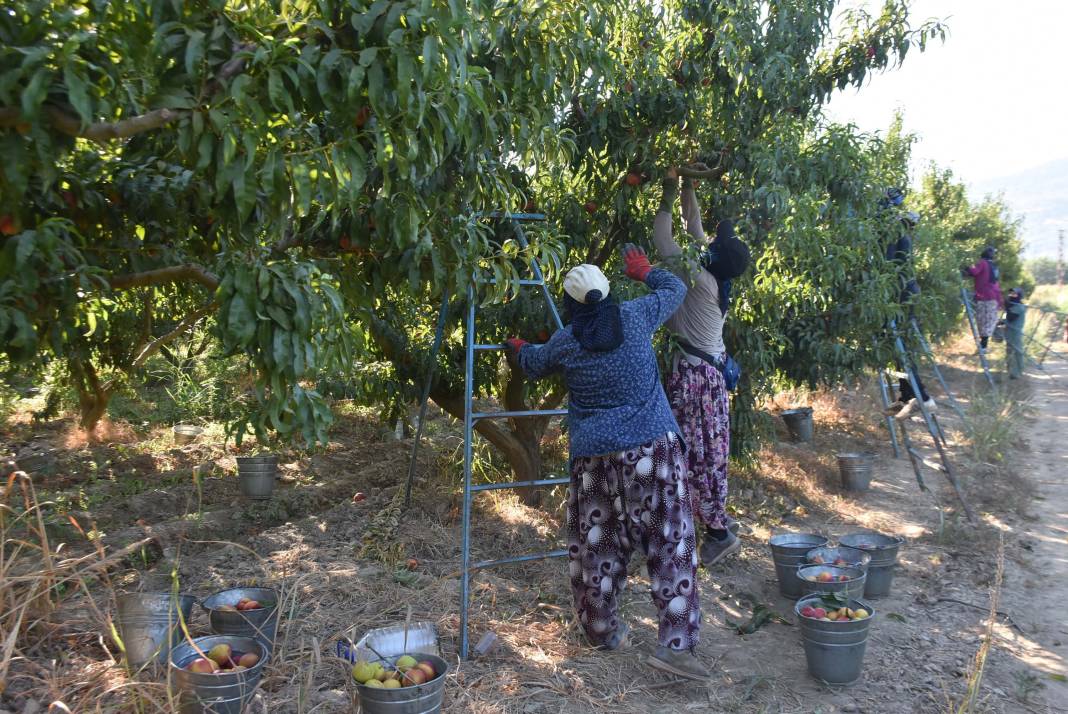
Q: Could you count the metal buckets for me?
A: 13